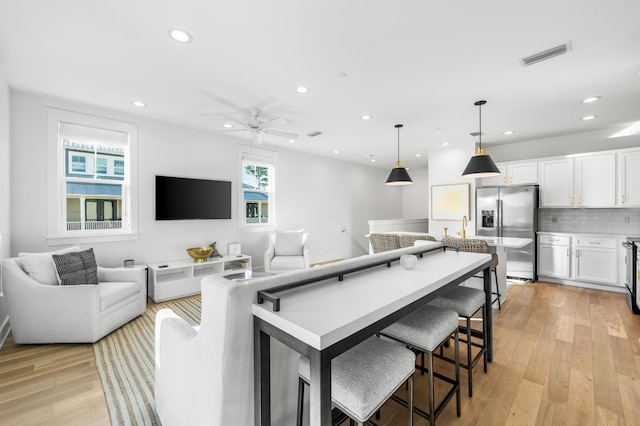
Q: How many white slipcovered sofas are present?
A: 1